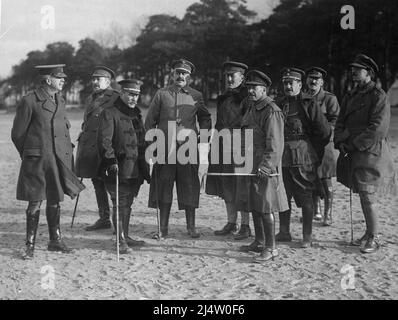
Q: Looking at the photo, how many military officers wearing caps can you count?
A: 9